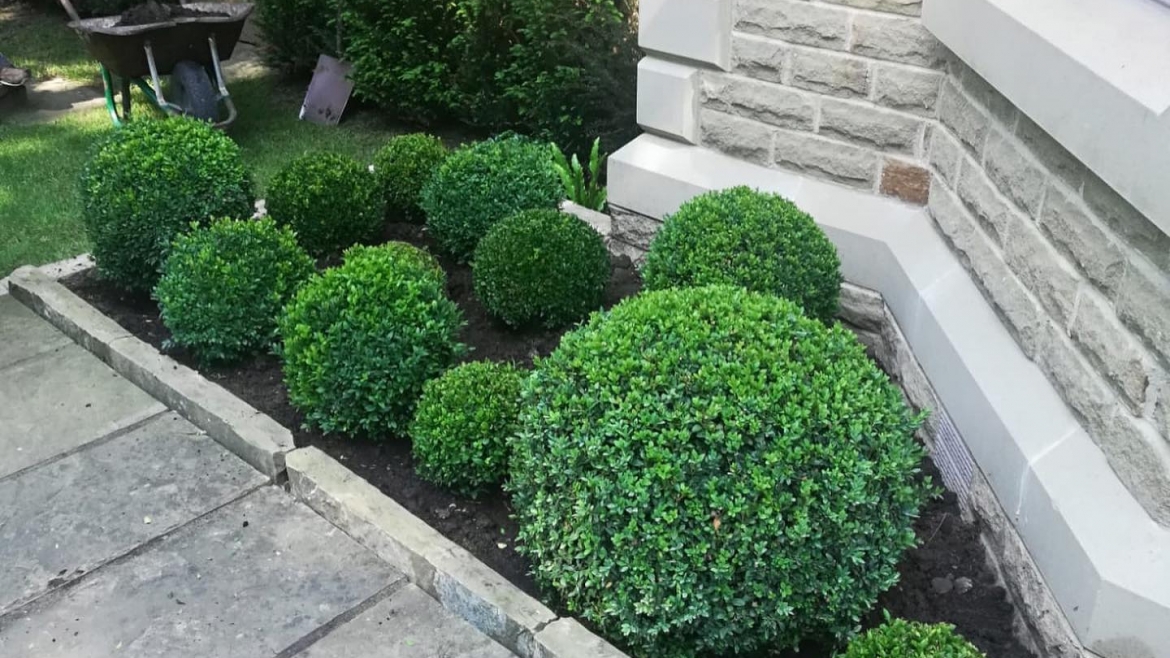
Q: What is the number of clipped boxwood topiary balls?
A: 12